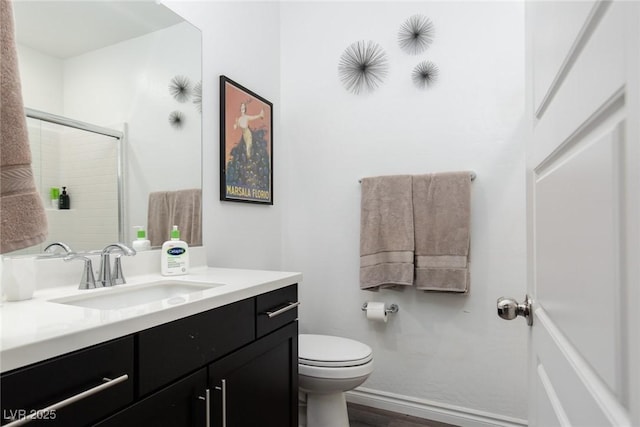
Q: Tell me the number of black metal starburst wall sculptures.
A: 3